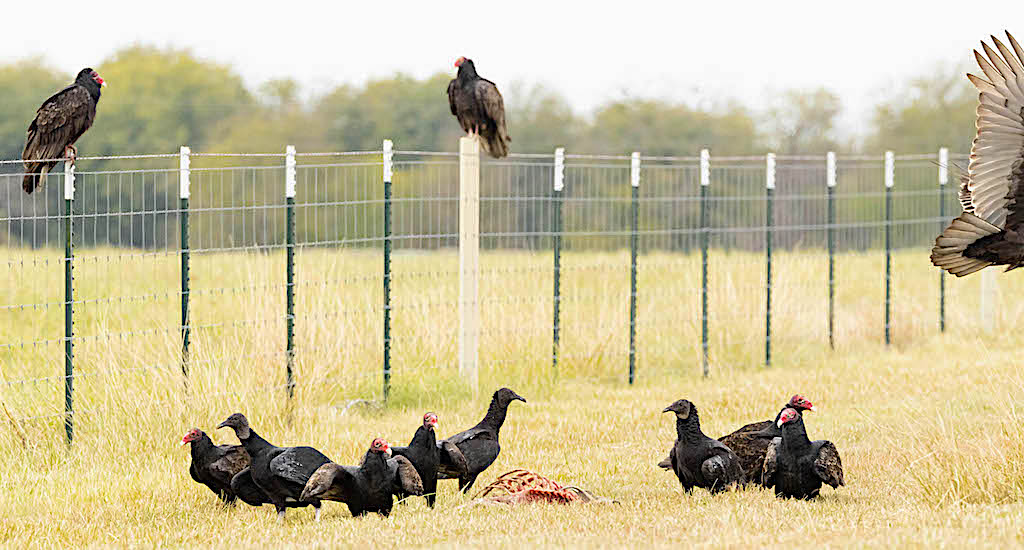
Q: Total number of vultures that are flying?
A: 1